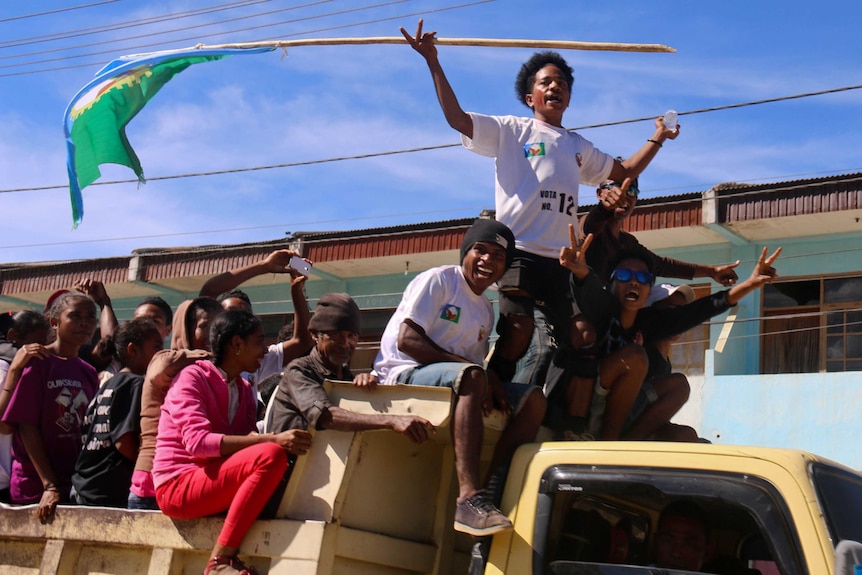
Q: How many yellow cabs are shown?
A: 1